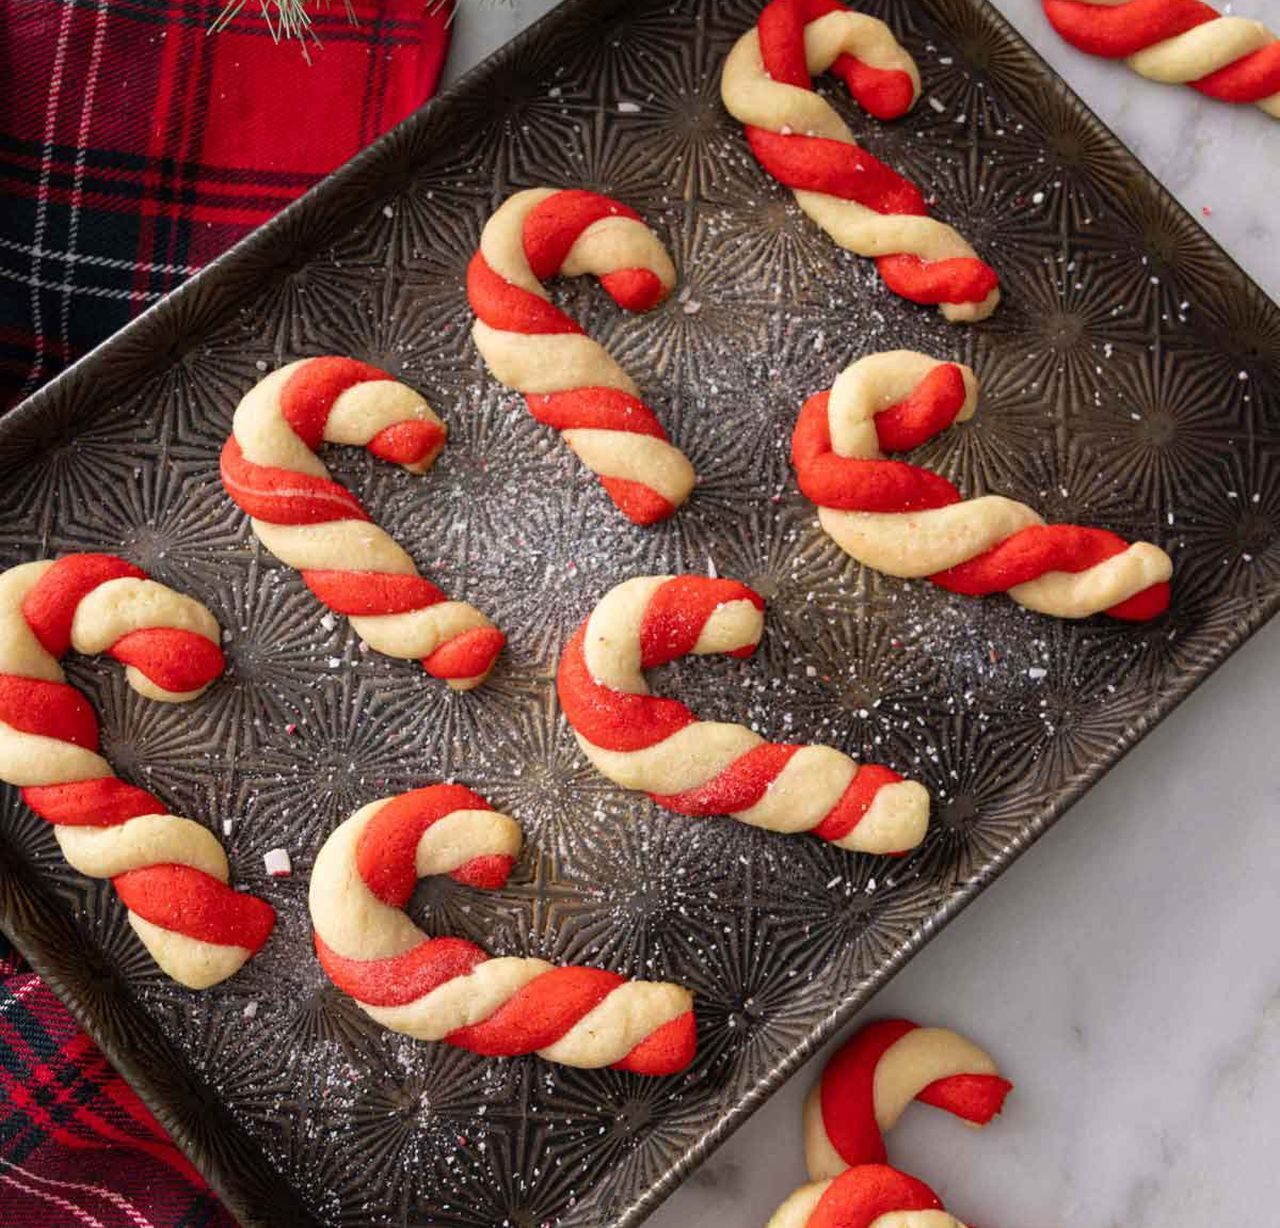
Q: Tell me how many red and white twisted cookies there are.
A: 10